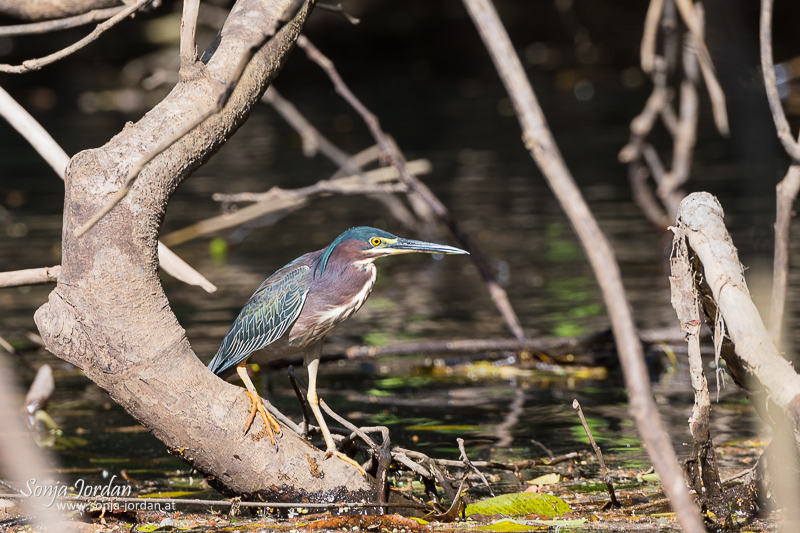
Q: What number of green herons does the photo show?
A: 1